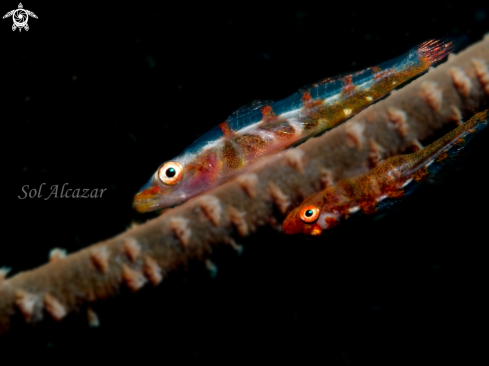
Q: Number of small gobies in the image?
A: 2